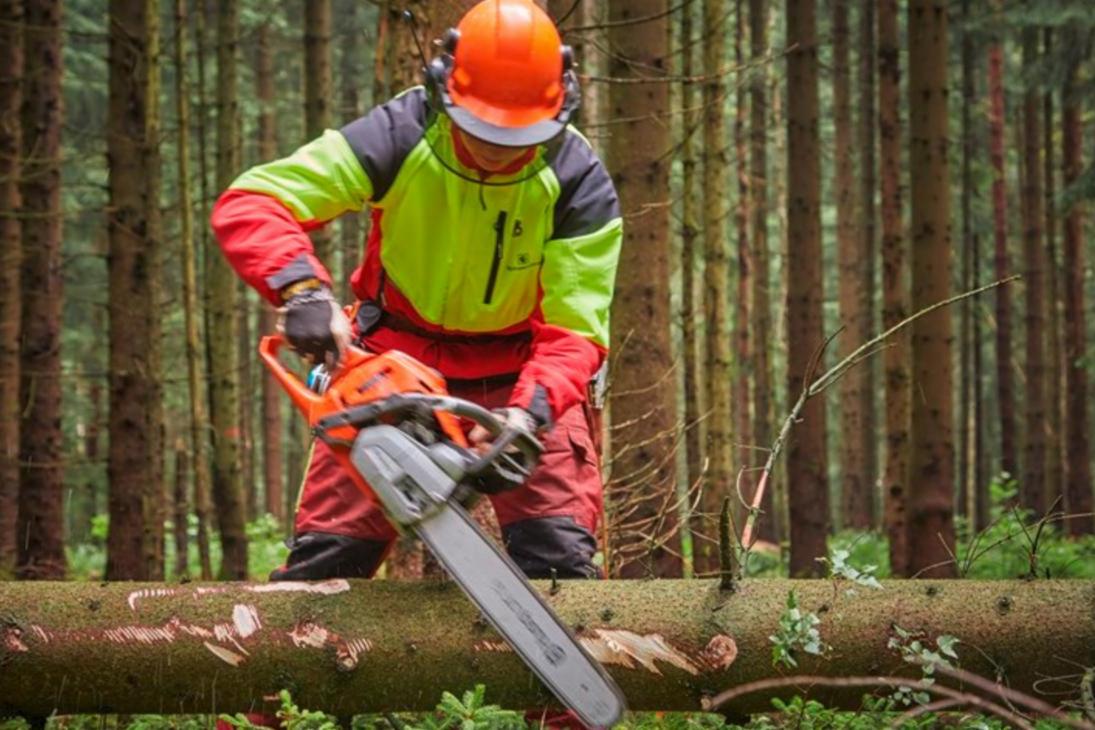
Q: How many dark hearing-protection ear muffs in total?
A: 2